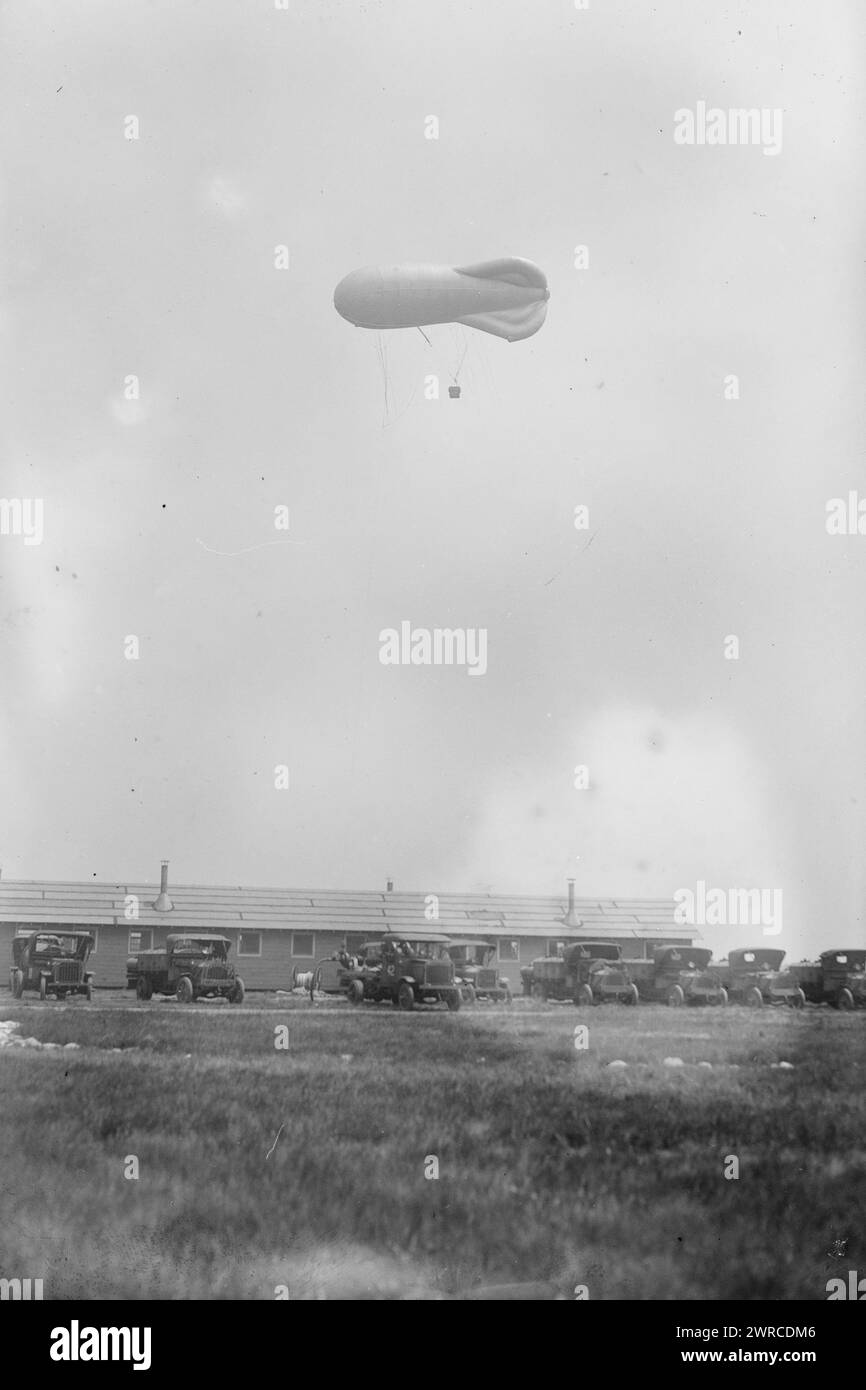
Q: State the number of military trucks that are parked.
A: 8